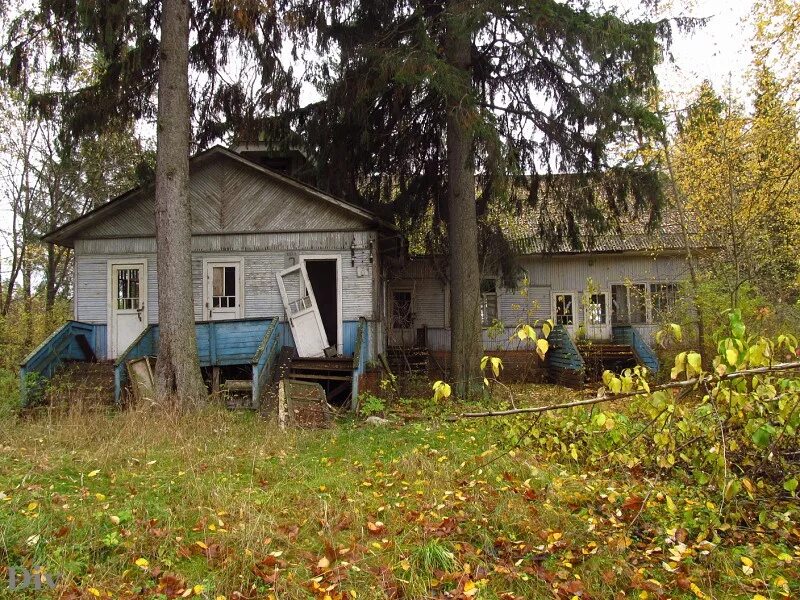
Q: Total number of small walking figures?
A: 0